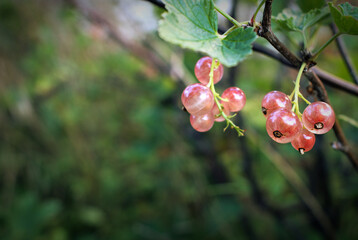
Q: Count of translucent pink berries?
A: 9